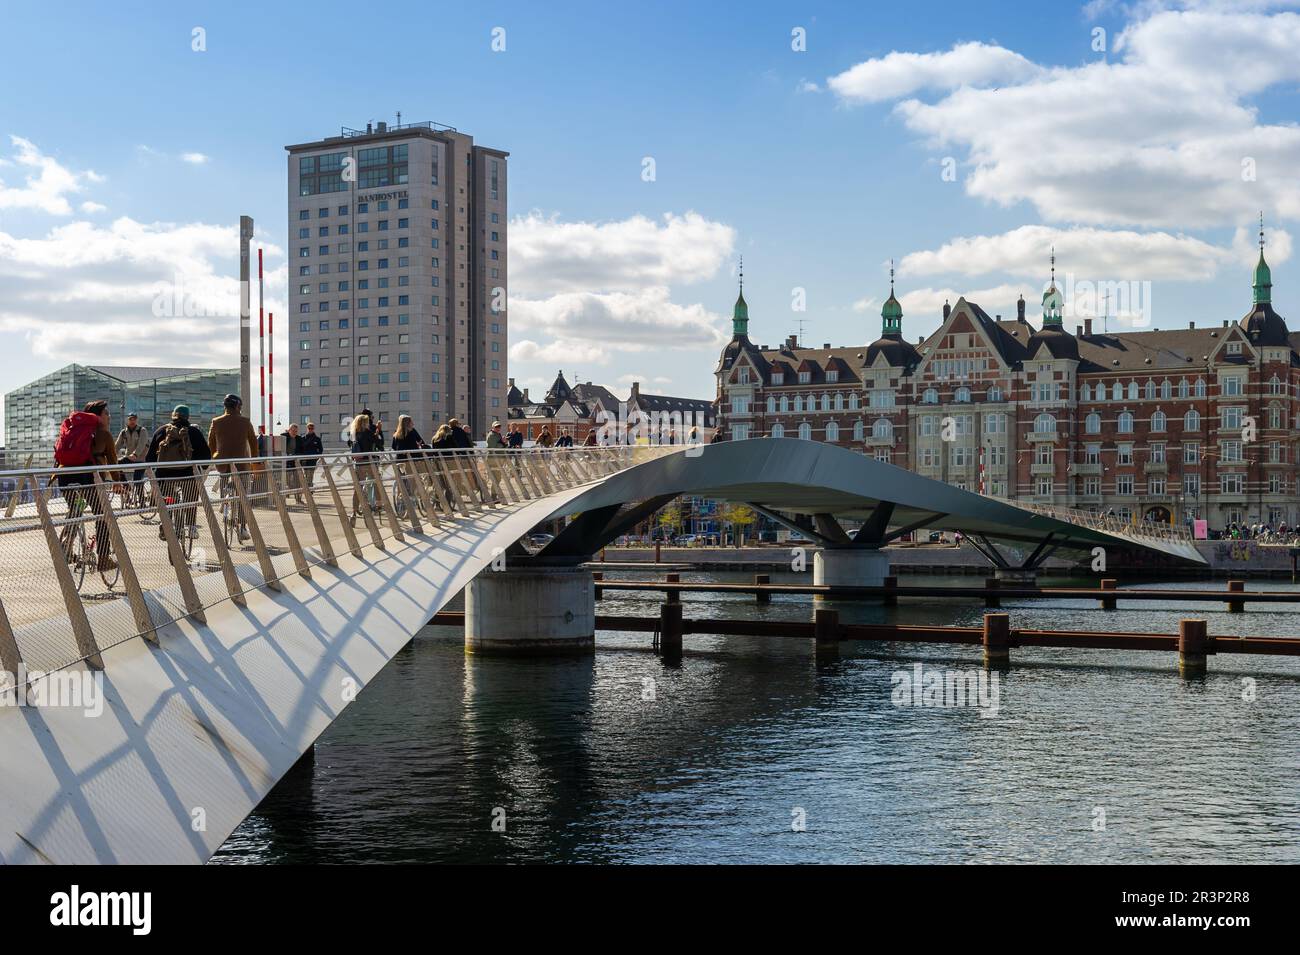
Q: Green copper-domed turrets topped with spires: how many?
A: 4